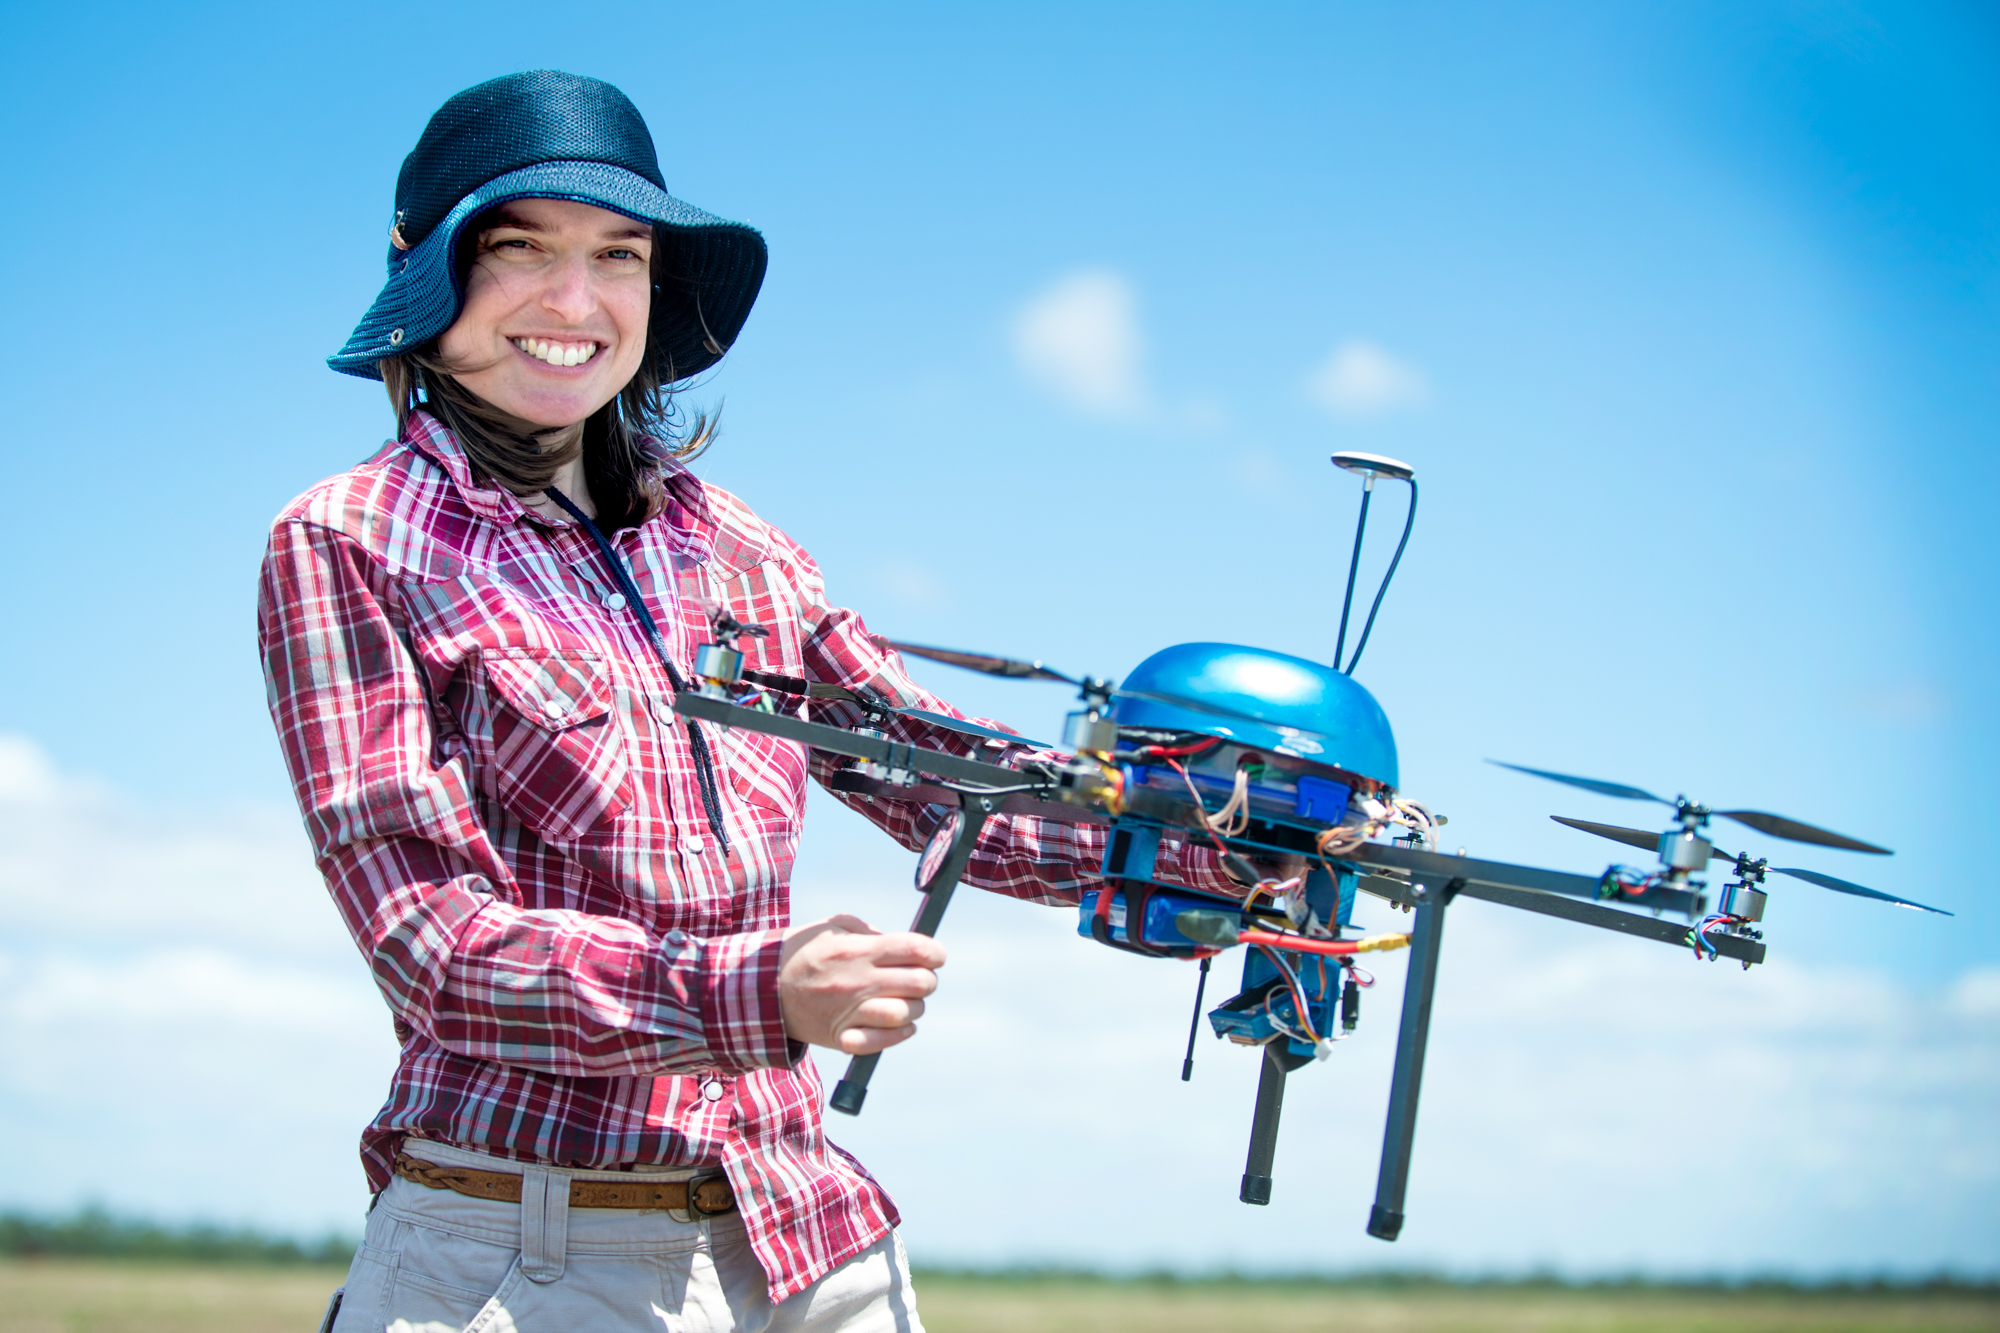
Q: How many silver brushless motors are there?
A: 6